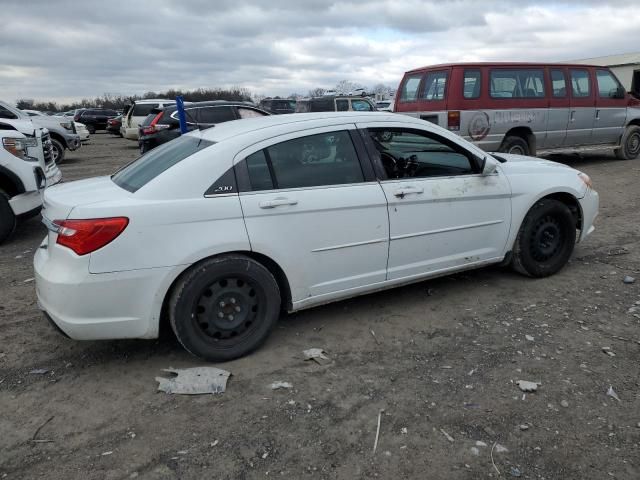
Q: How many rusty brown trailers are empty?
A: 0